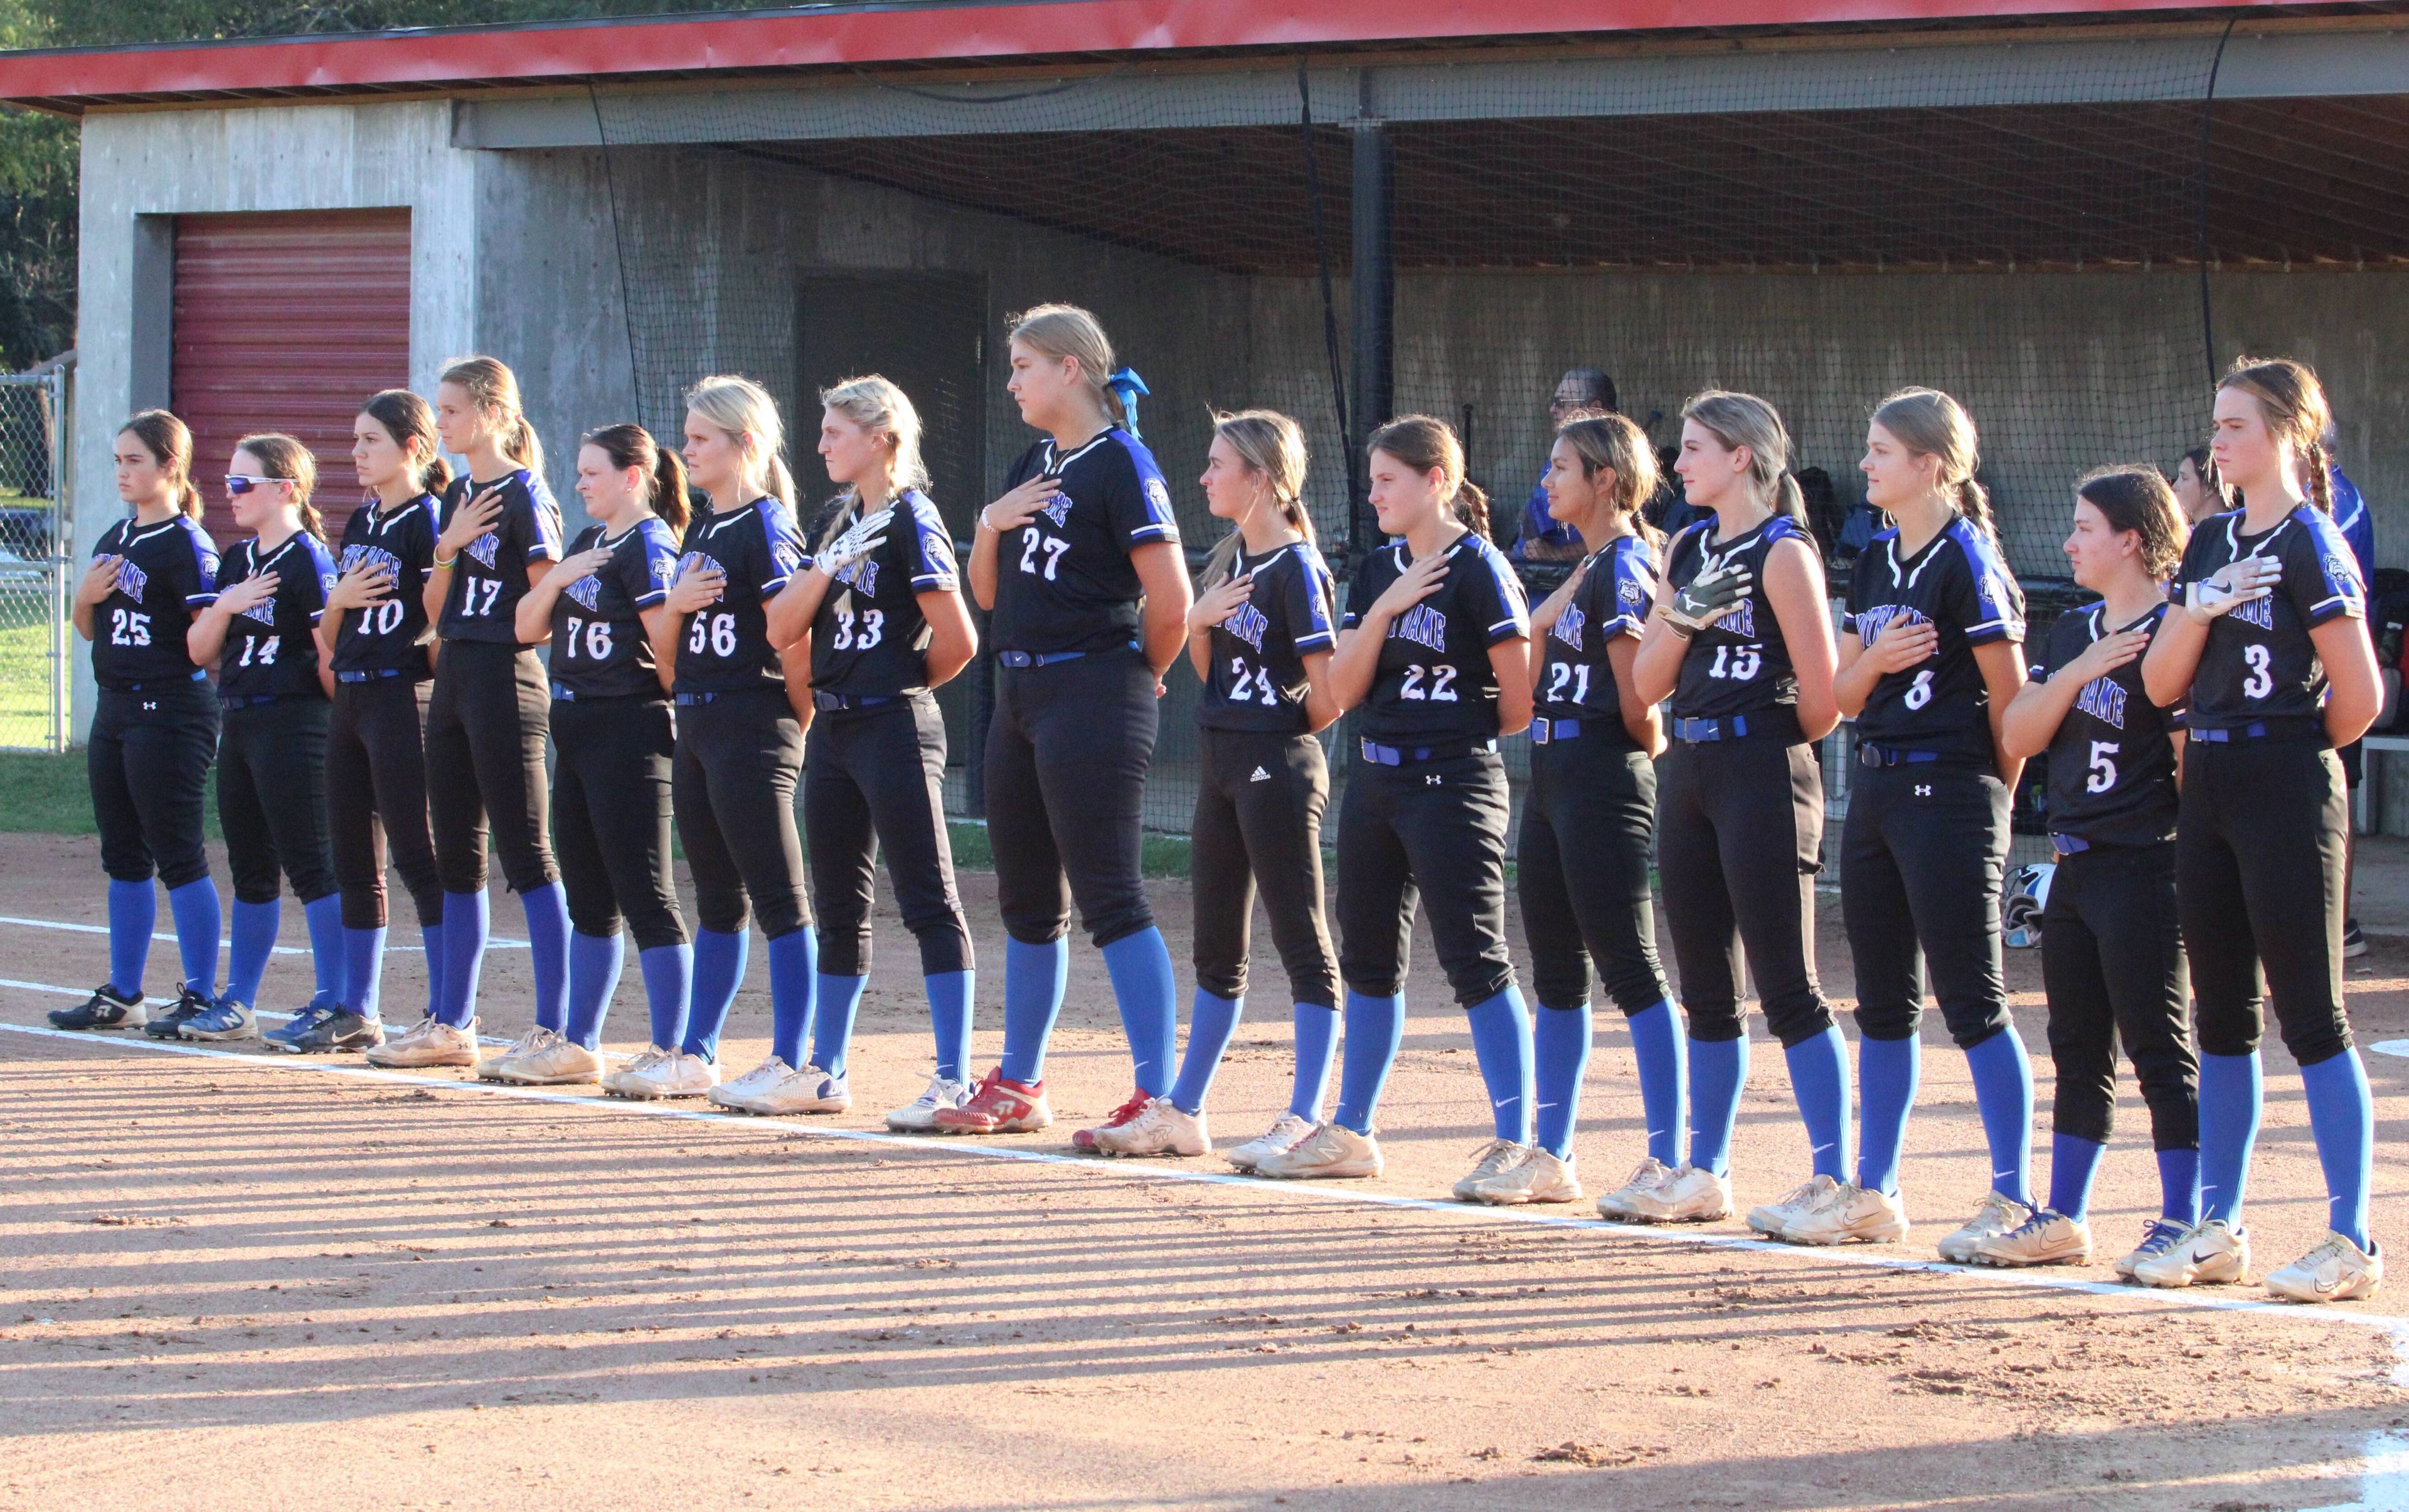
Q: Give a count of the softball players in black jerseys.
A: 15